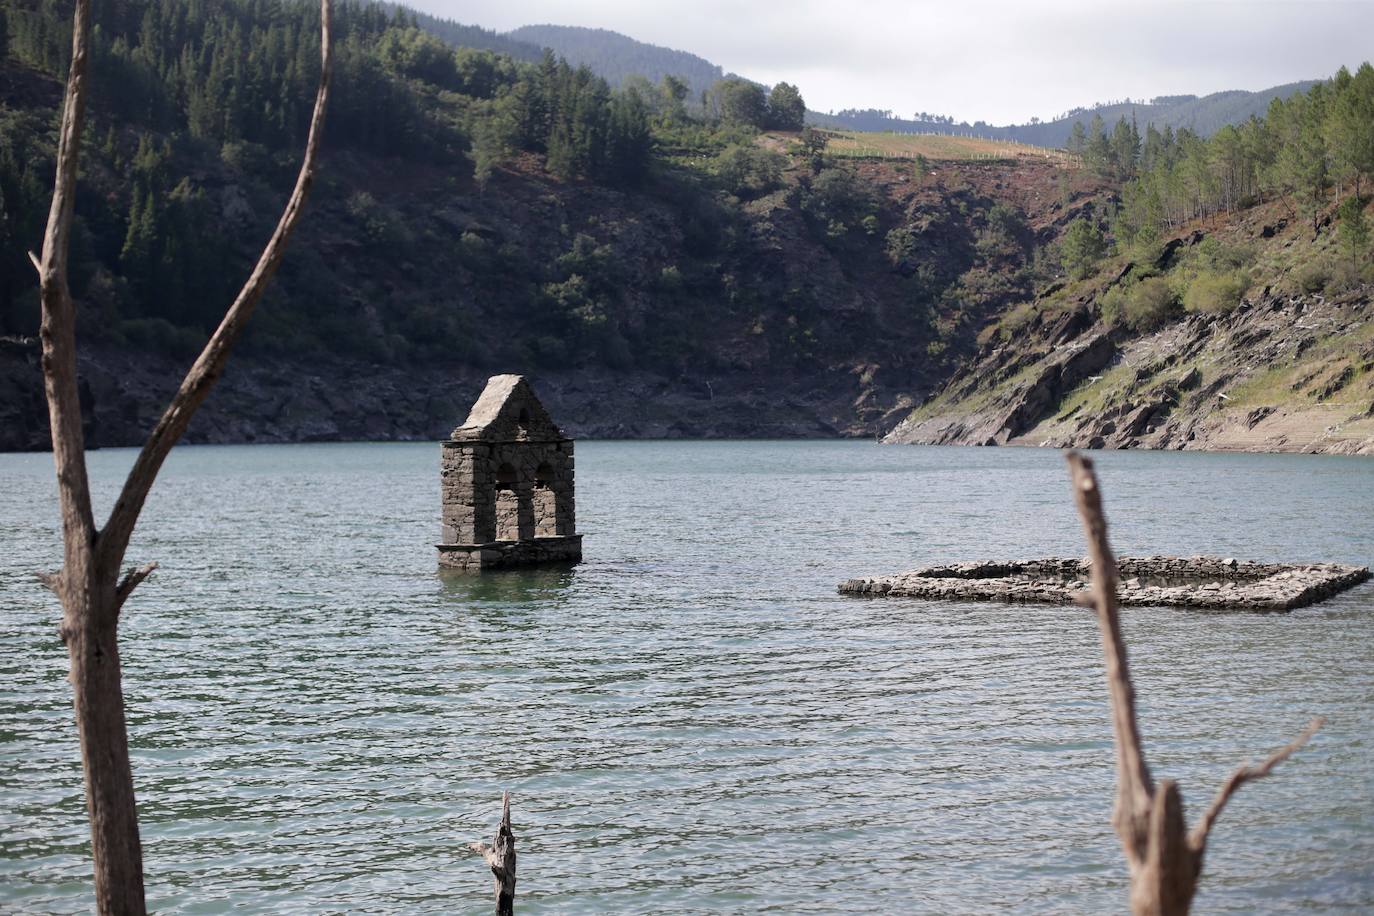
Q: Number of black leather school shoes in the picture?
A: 0